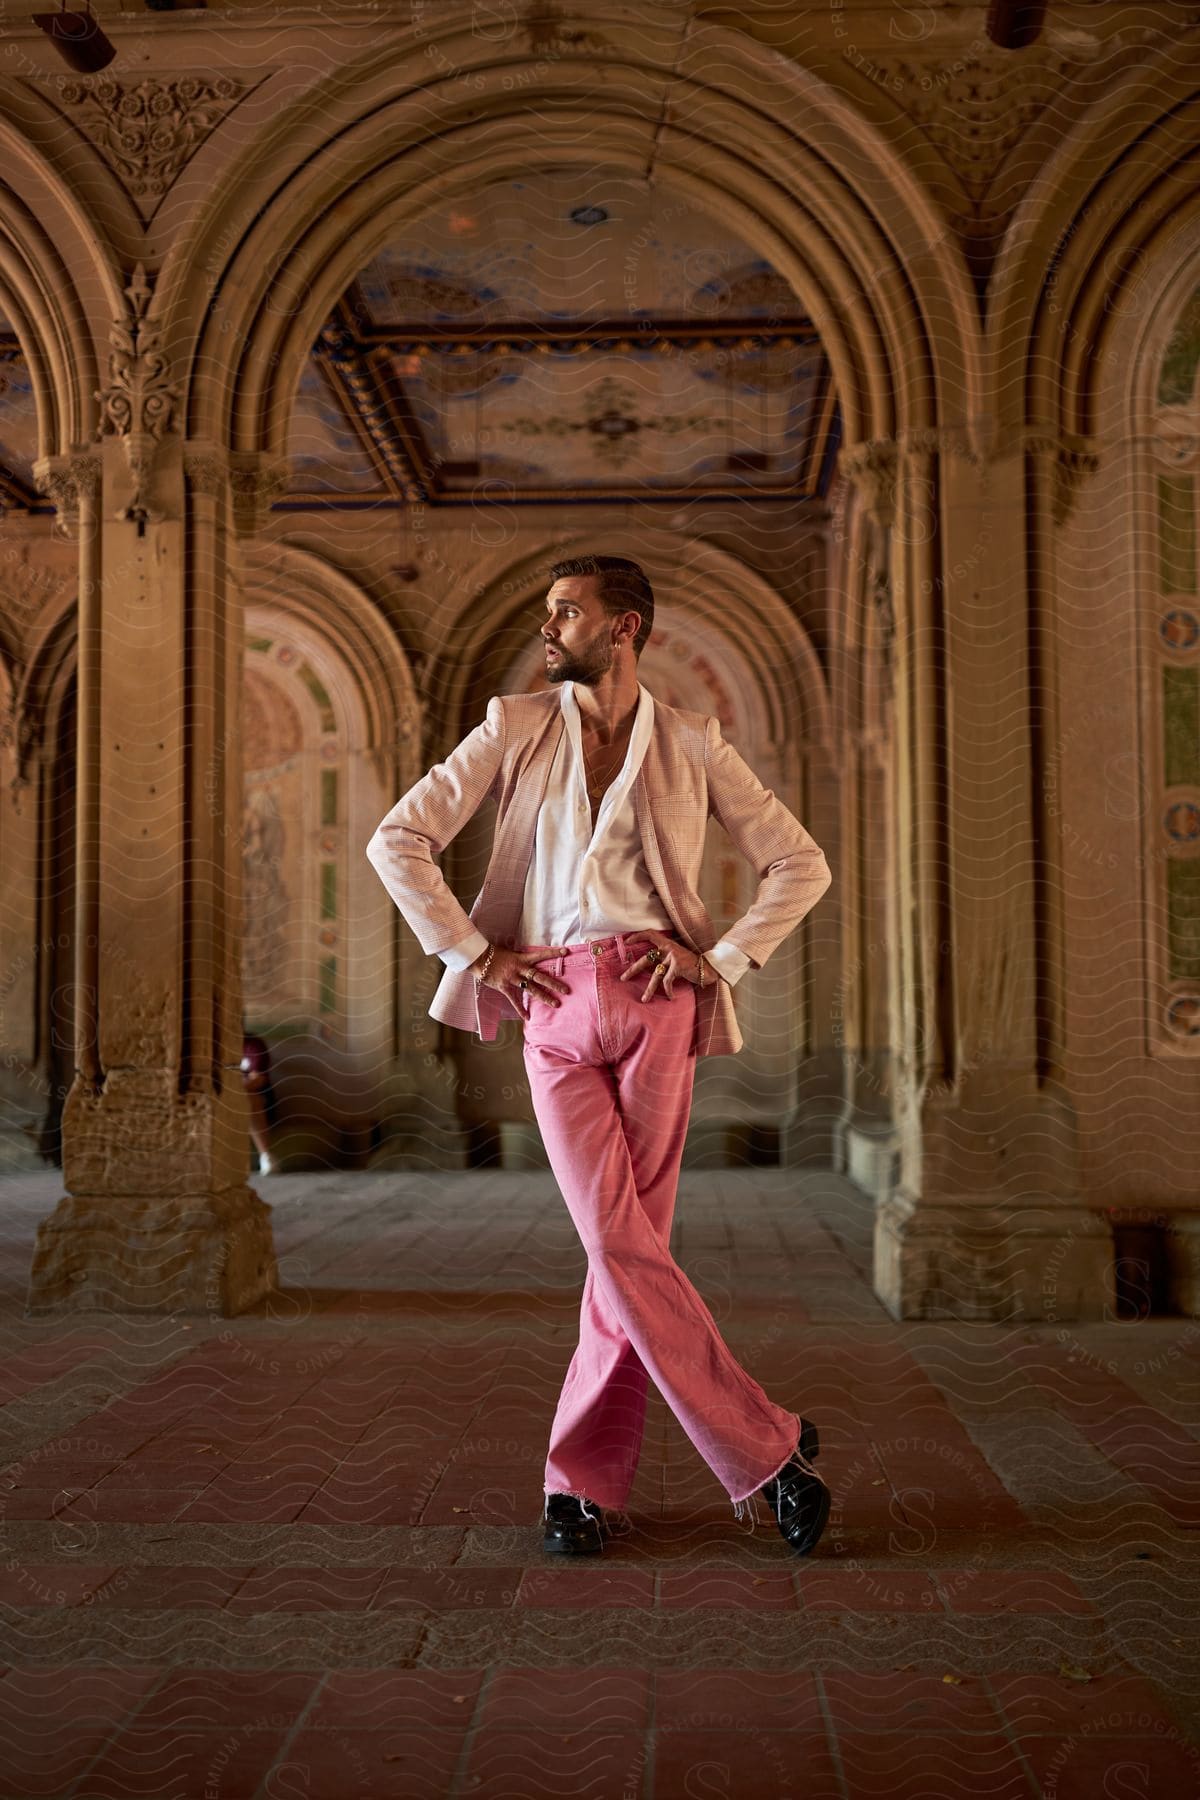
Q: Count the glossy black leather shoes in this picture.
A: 2